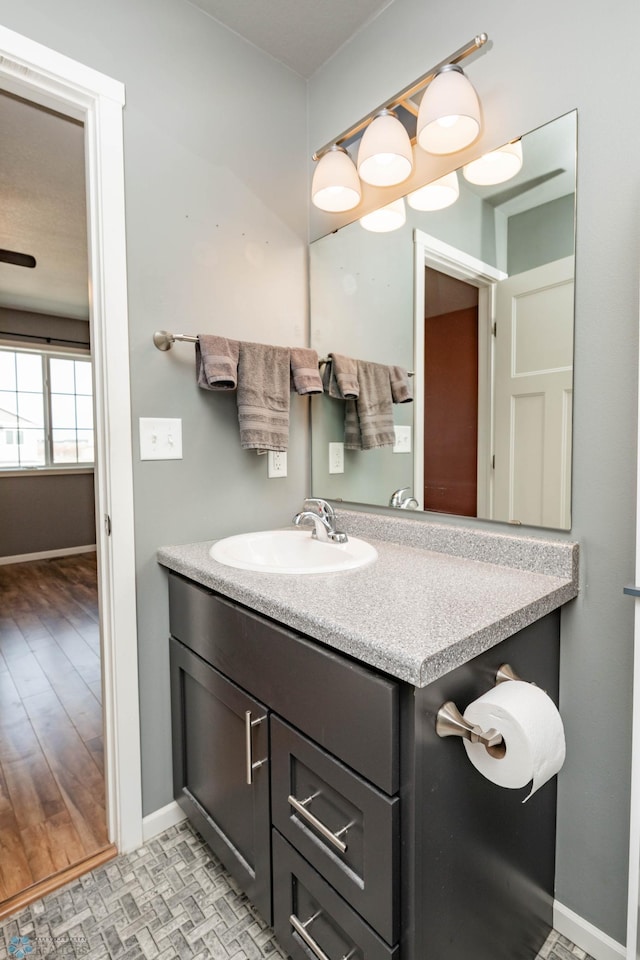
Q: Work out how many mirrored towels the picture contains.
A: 3